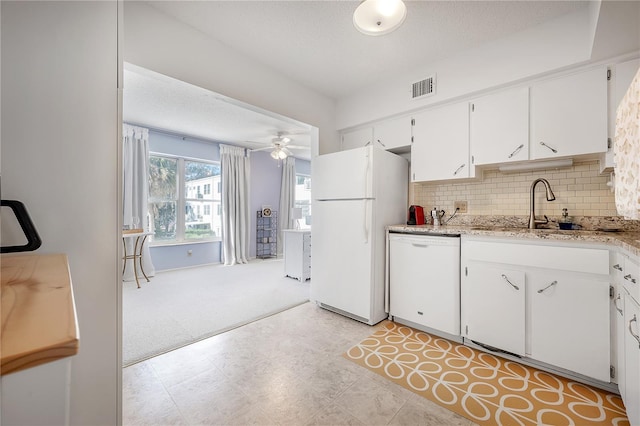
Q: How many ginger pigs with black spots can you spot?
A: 0